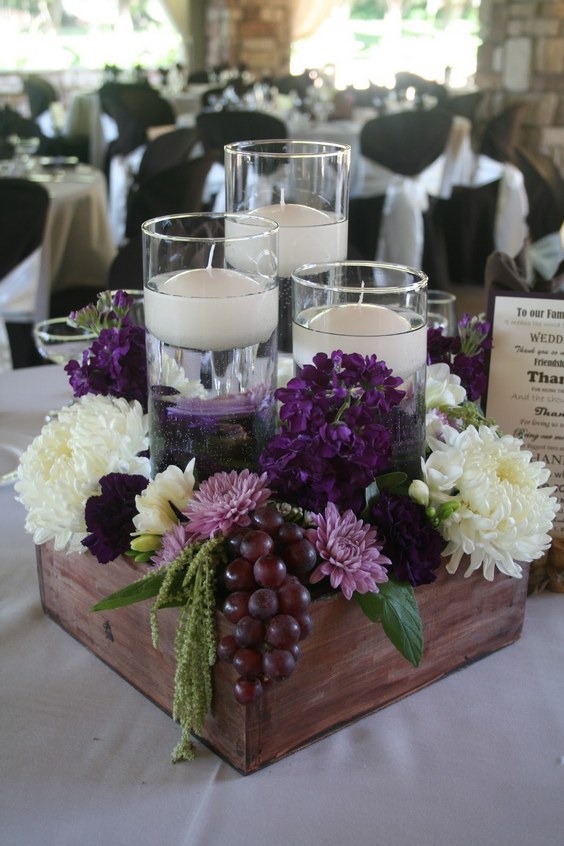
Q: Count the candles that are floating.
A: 3